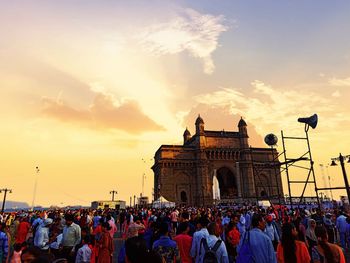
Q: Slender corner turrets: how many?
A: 3